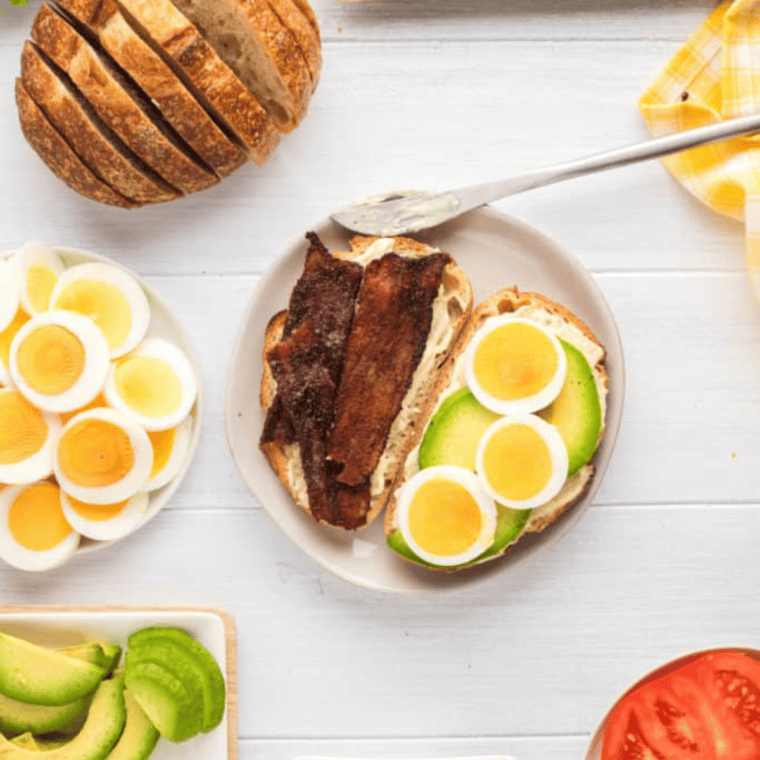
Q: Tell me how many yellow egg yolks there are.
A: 14